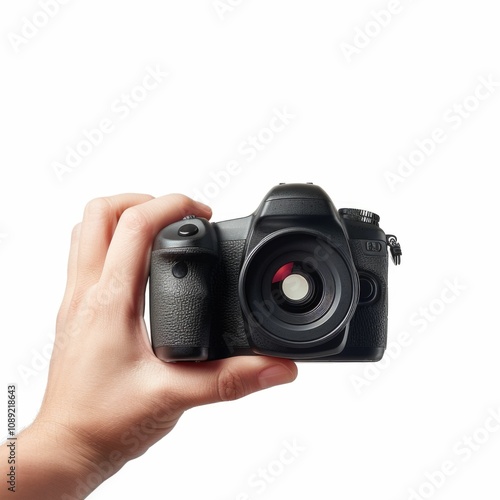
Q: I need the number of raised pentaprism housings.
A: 1